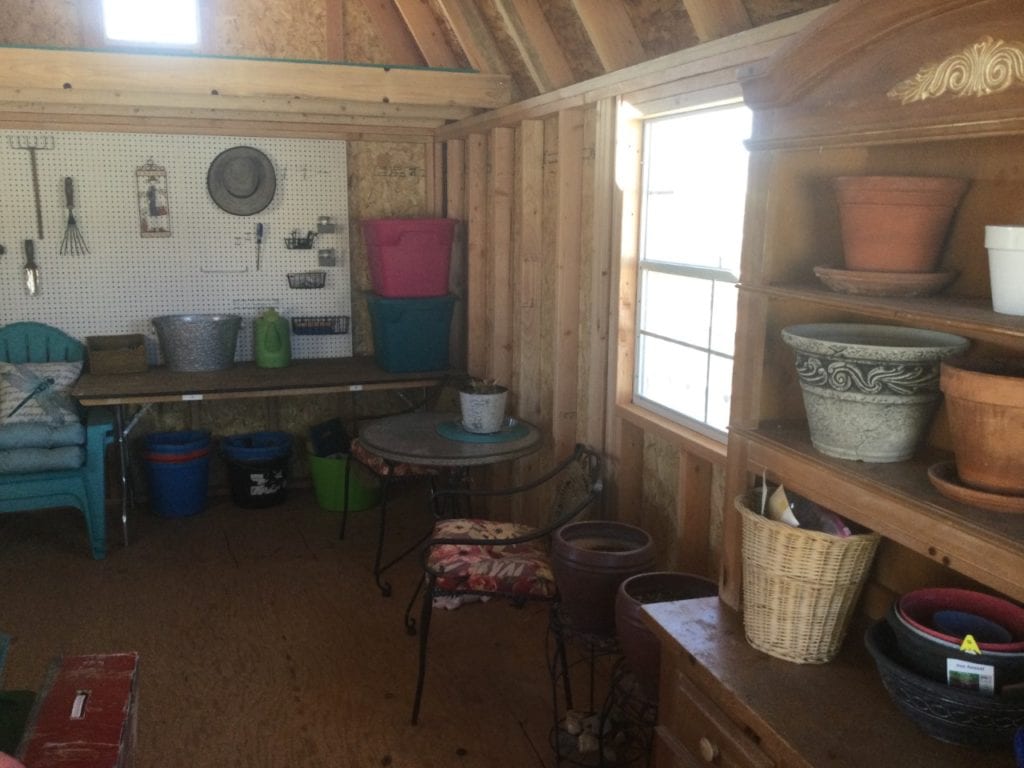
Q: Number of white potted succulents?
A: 1